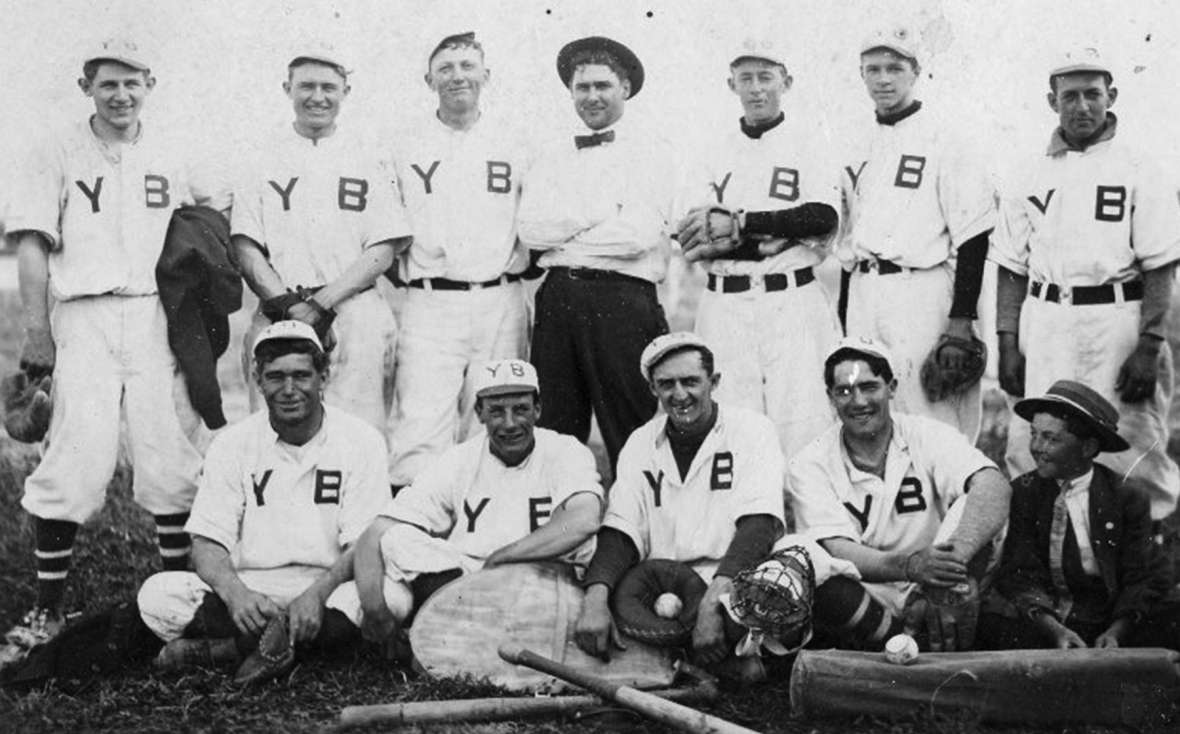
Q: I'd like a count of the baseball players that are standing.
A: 6